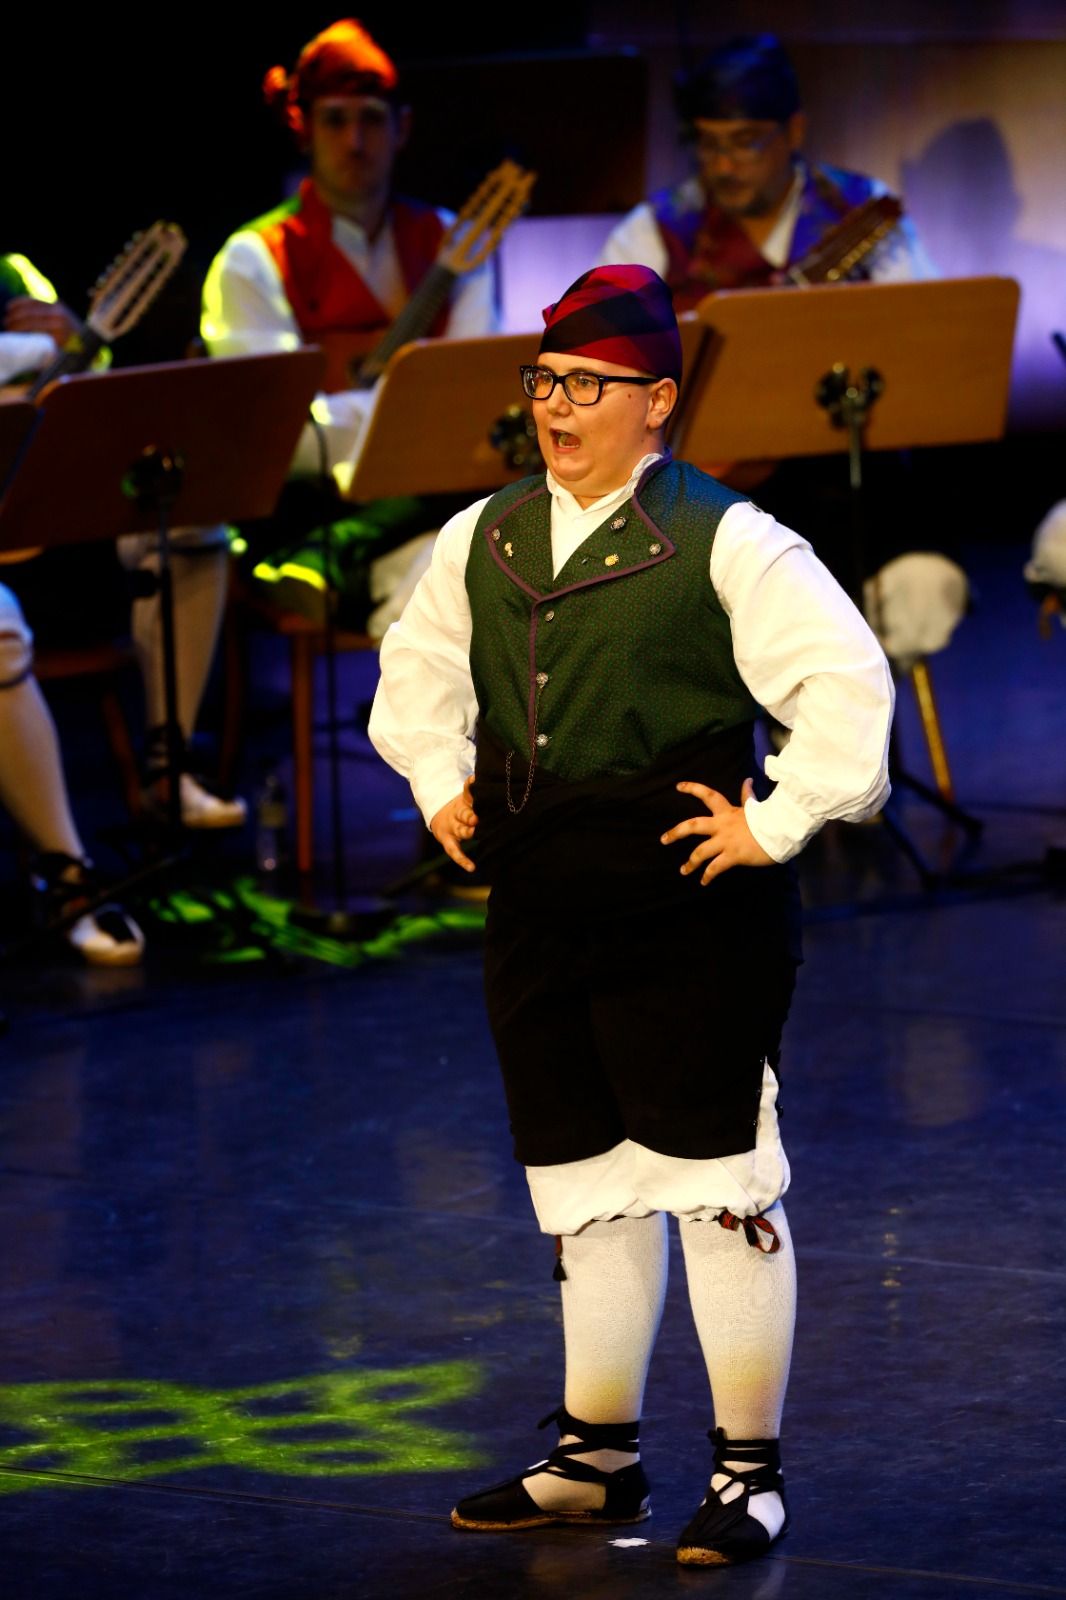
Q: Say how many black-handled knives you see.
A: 0